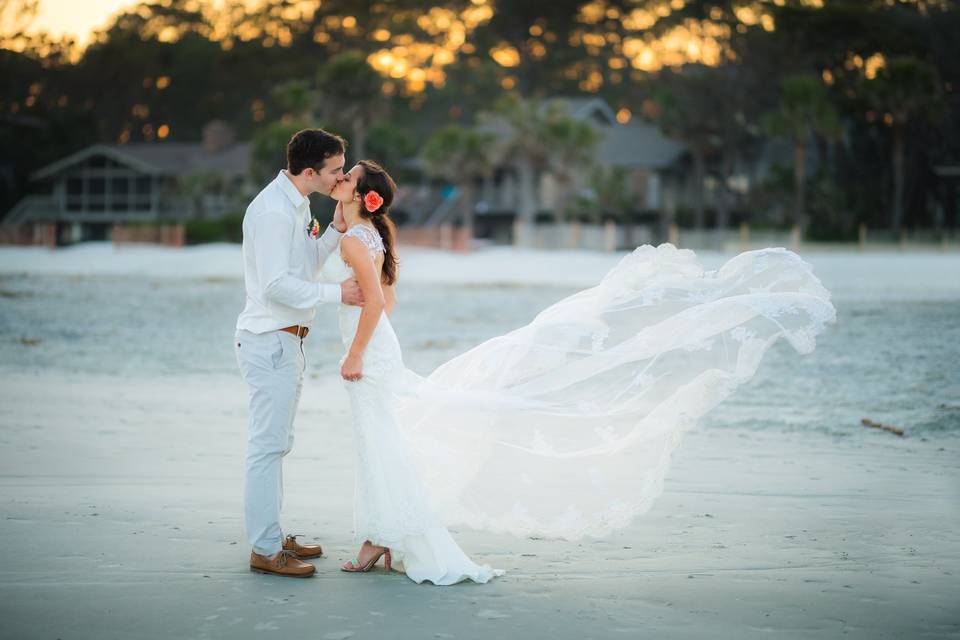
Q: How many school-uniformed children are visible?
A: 0